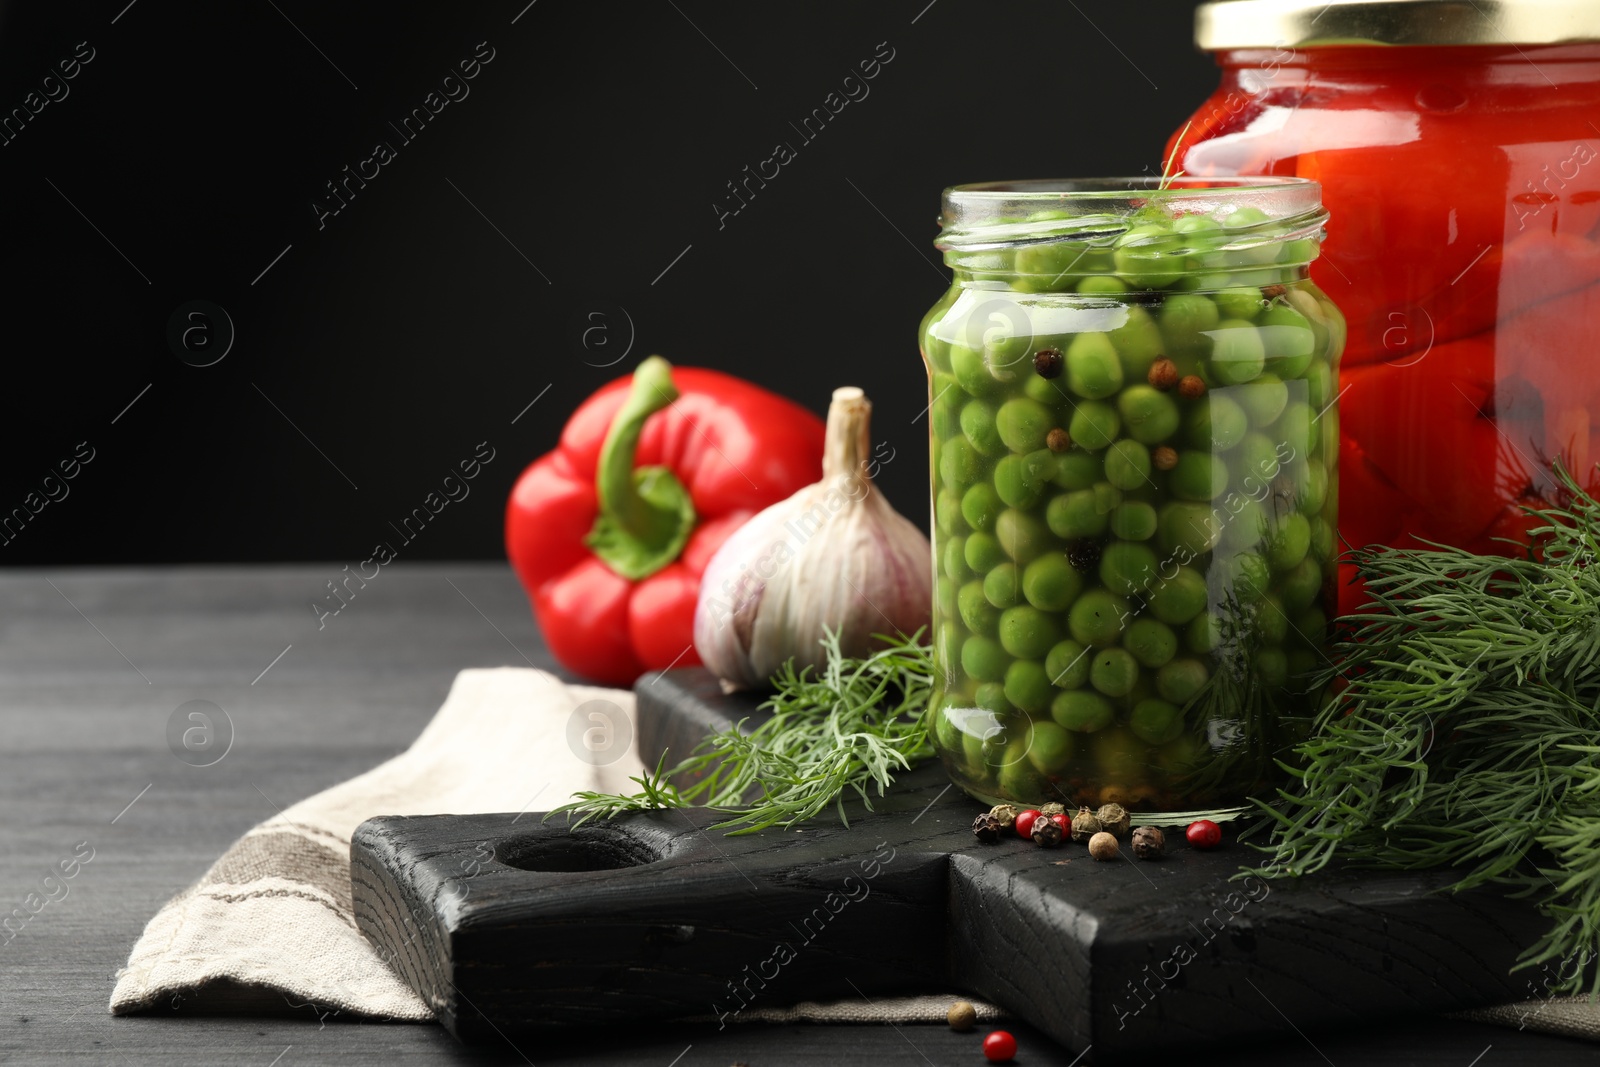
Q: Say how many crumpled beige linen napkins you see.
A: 1